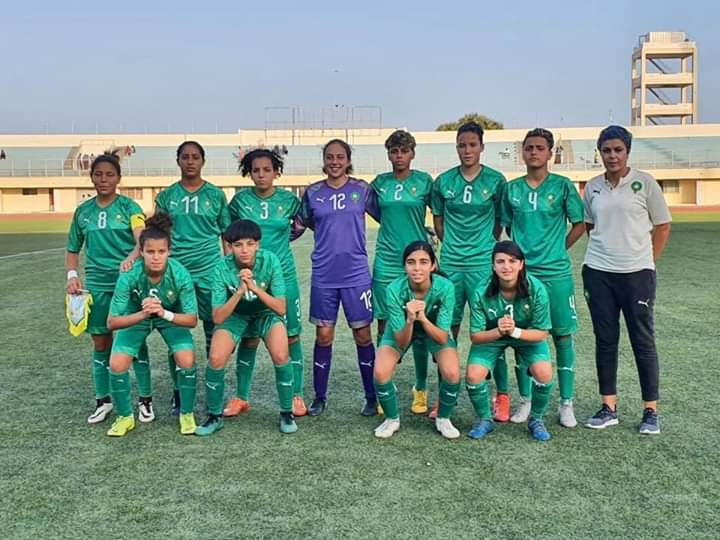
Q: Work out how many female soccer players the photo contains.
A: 11